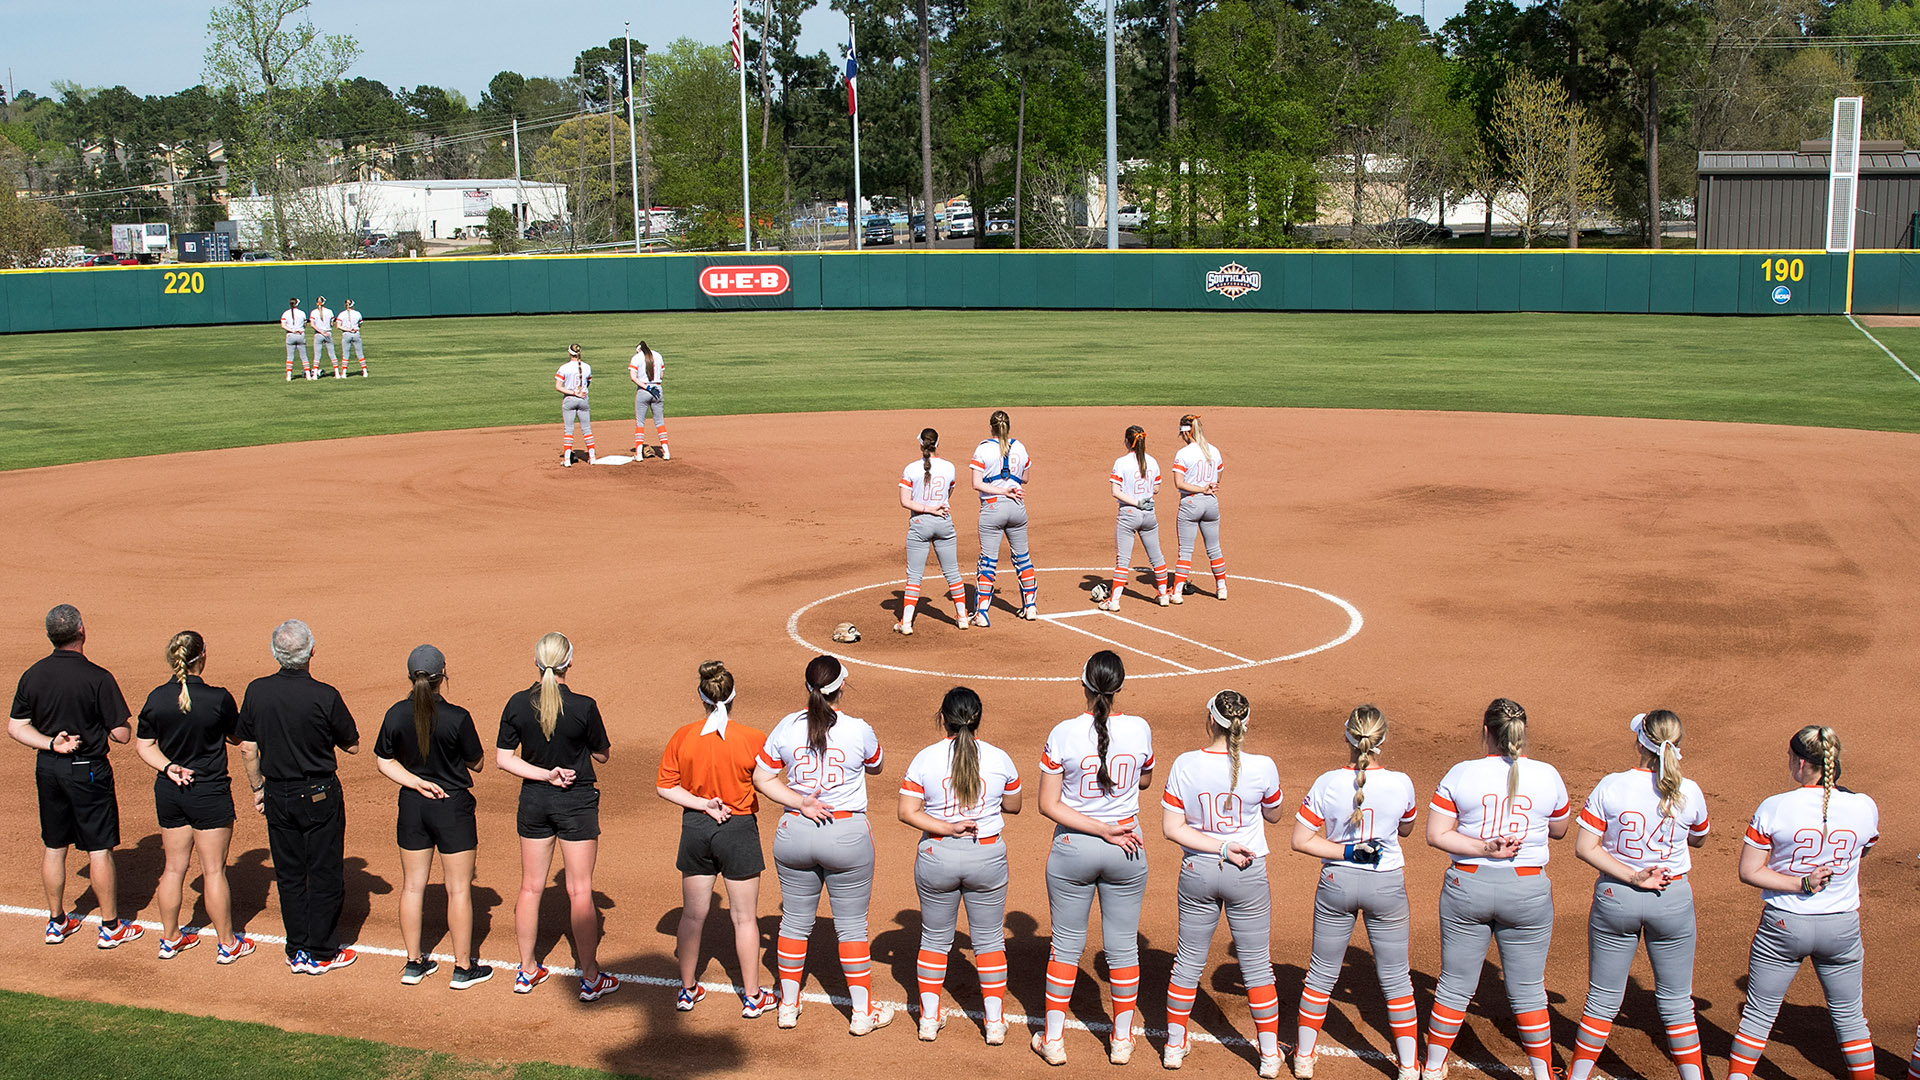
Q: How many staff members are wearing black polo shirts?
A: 5